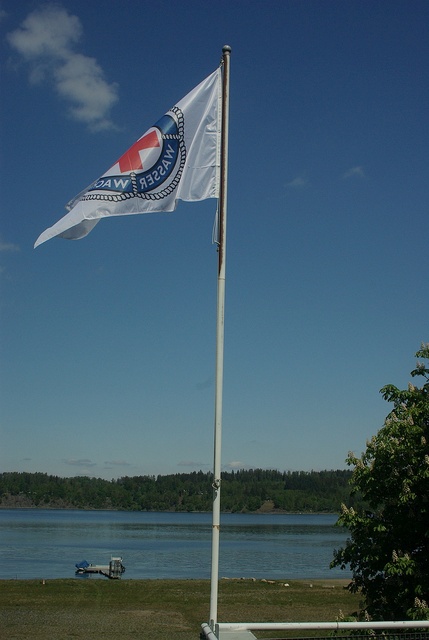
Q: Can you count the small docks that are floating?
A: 1